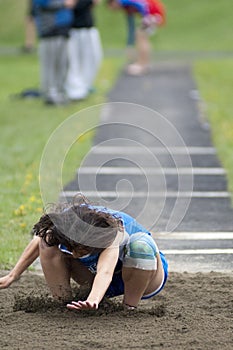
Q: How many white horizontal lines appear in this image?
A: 5